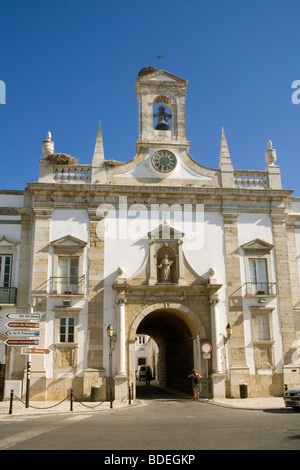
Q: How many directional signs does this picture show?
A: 5